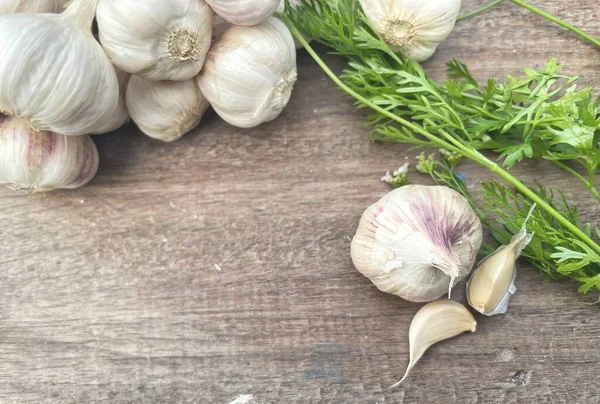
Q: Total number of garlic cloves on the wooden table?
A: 2